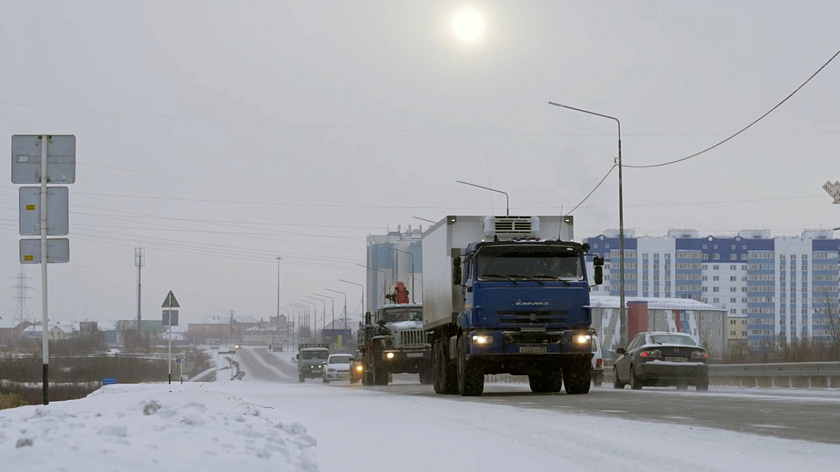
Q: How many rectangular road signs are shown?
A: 4